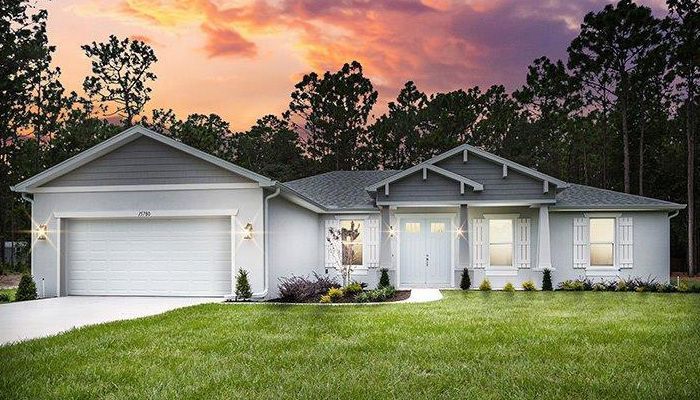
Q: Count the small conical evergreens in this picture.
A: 5